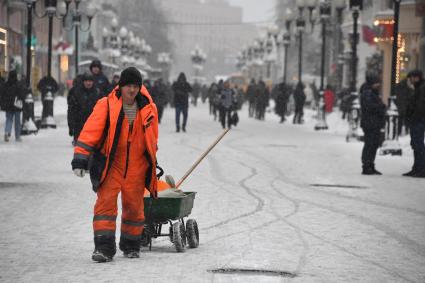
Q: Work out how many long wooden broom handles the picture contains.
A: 1